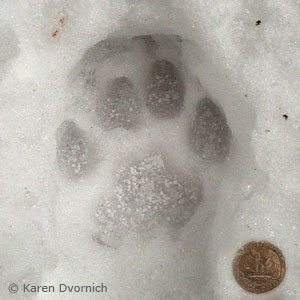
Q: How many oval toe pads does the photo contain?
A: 4